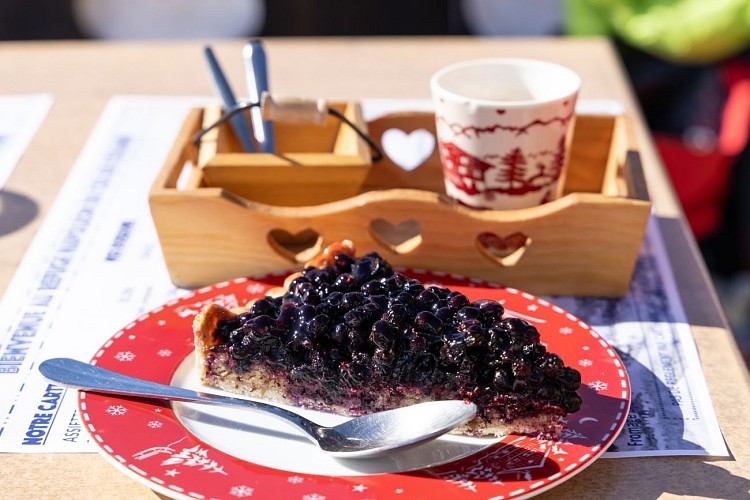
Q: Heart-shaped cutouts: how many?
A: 4